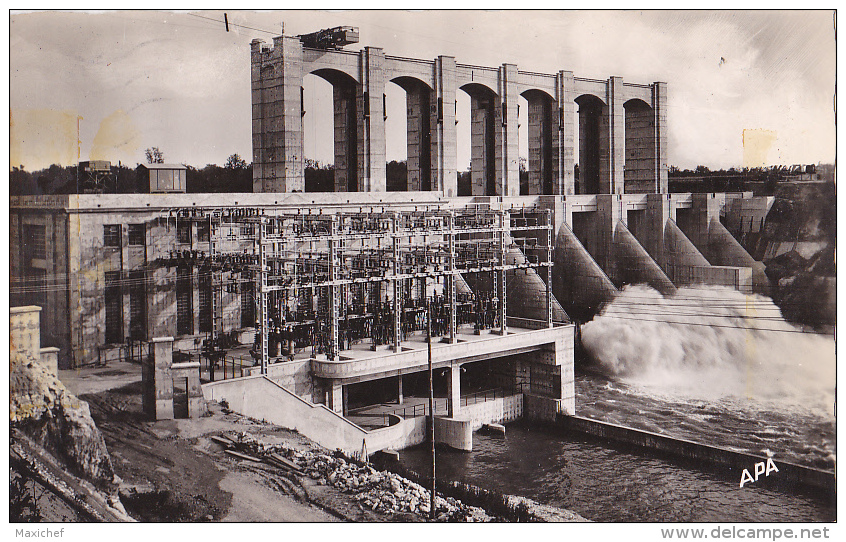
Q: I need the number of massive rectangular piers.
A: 7